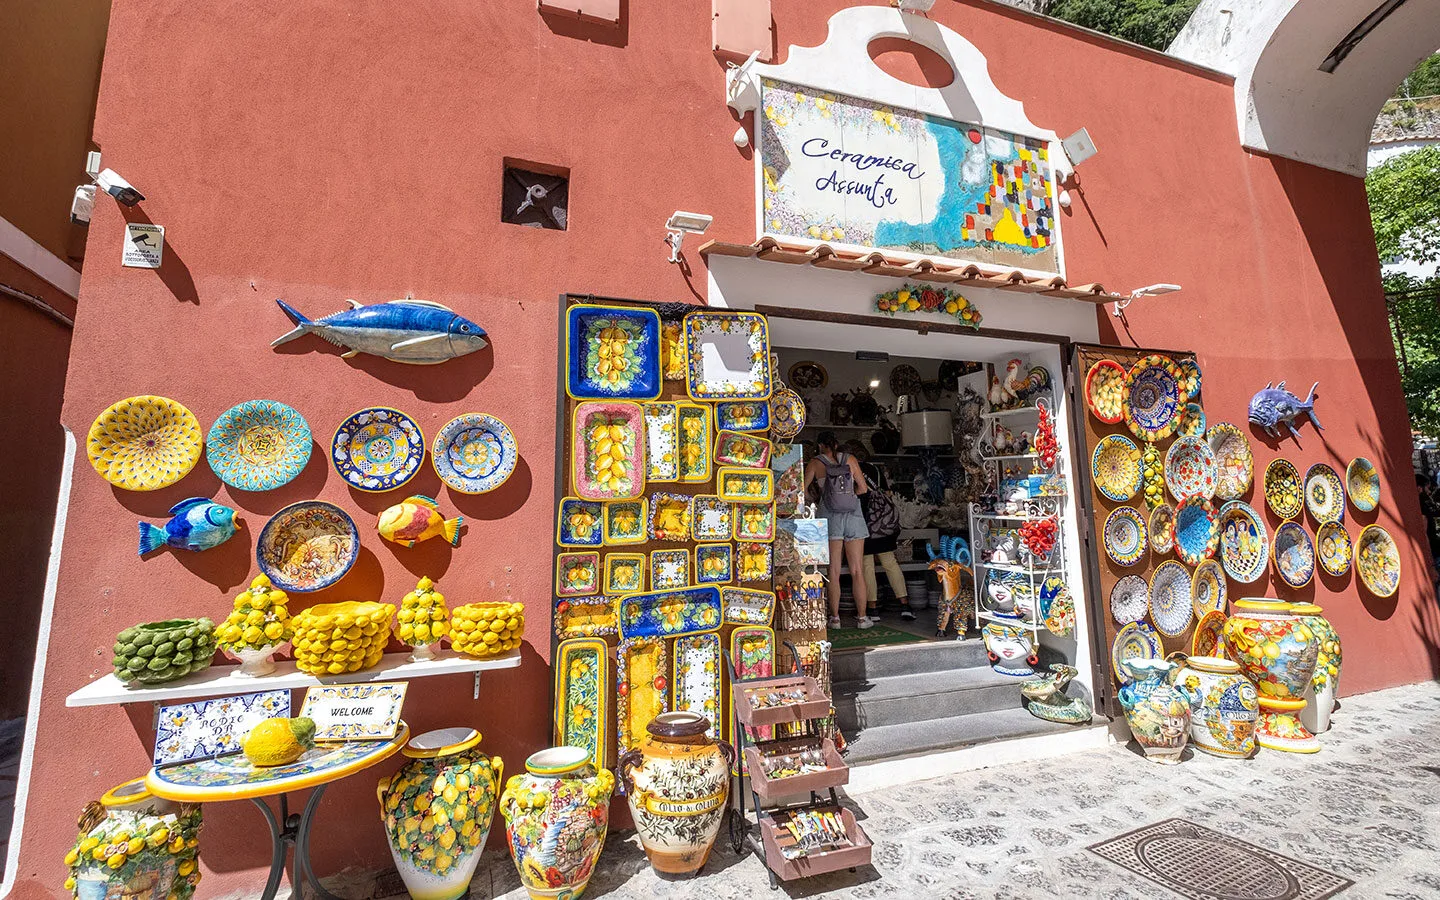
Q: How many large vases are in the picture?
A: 8